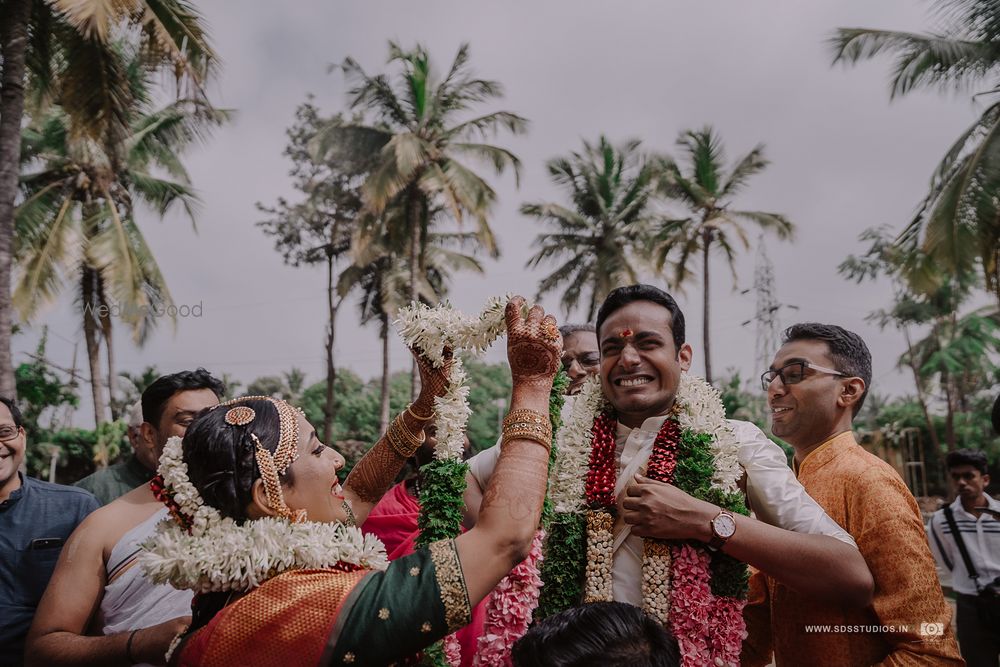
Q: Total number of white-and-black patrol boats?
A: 0